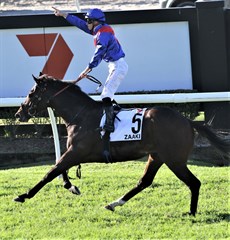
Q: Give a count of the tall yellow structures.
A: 0